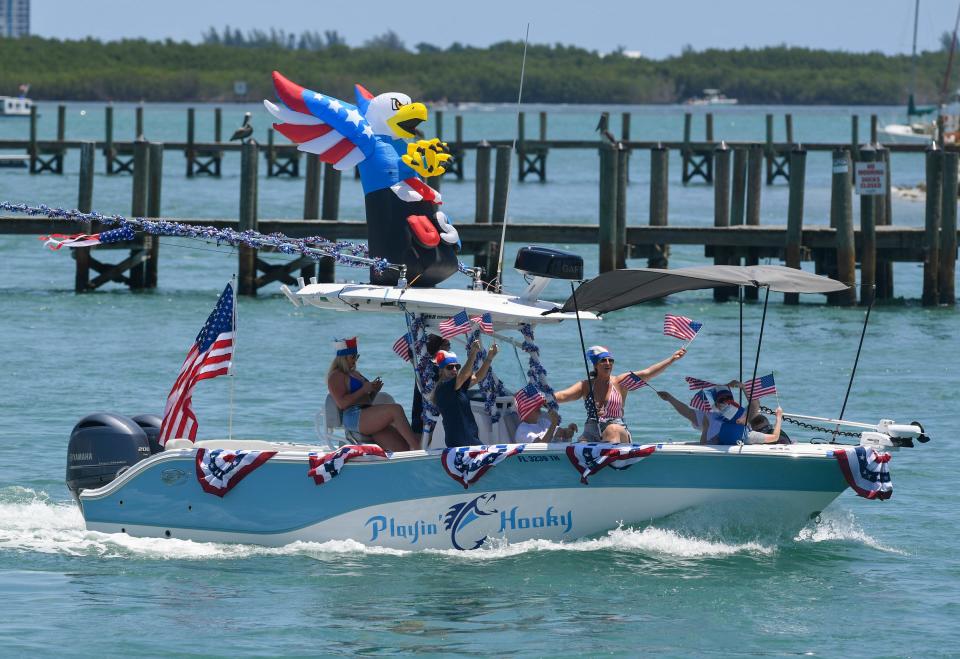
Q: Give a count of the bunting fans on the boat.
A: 5